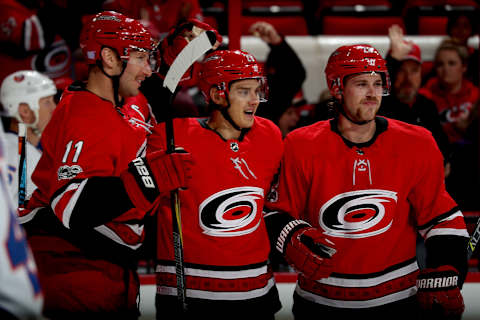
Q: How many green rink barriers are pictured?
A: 0